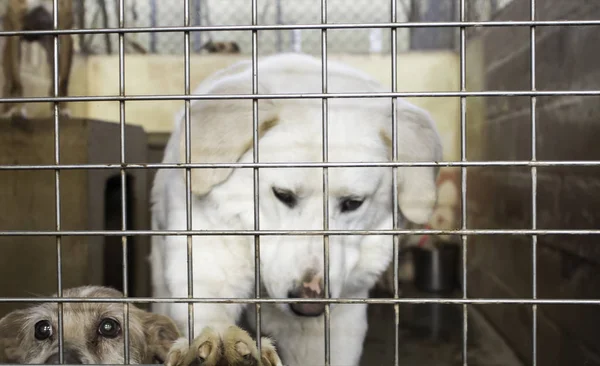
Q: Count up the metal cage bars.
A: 13